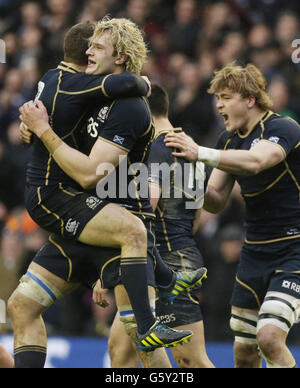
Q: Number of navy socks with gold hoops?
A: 2